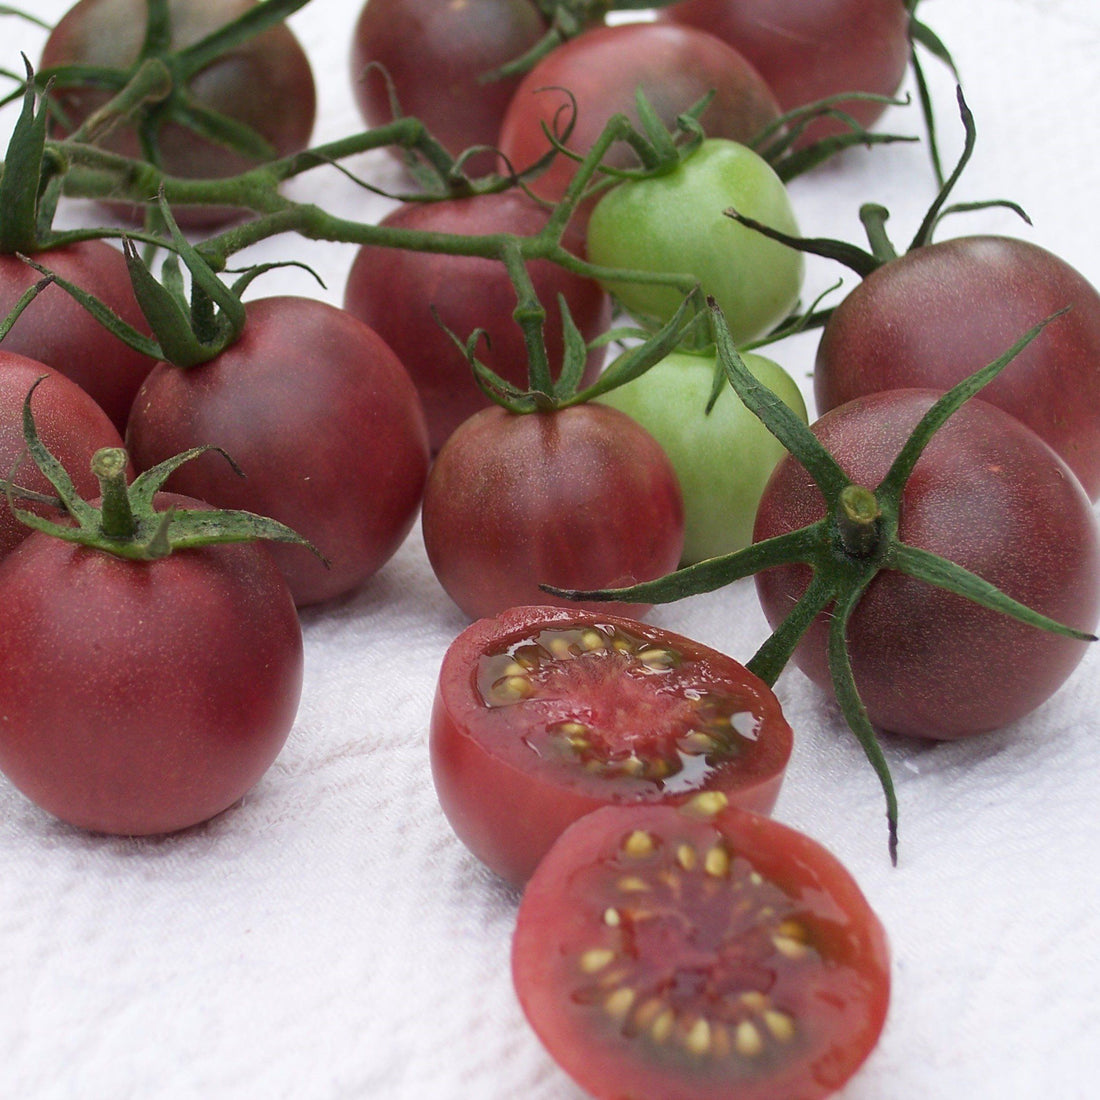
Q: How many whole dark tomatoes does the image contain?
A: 12